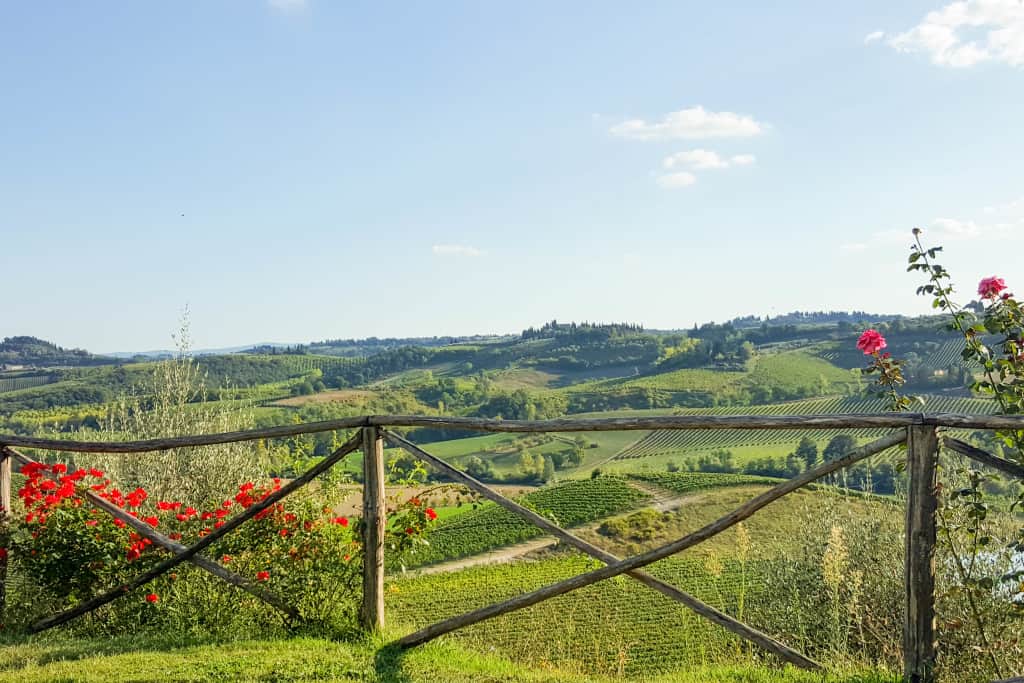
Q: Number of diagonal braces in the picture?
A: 5